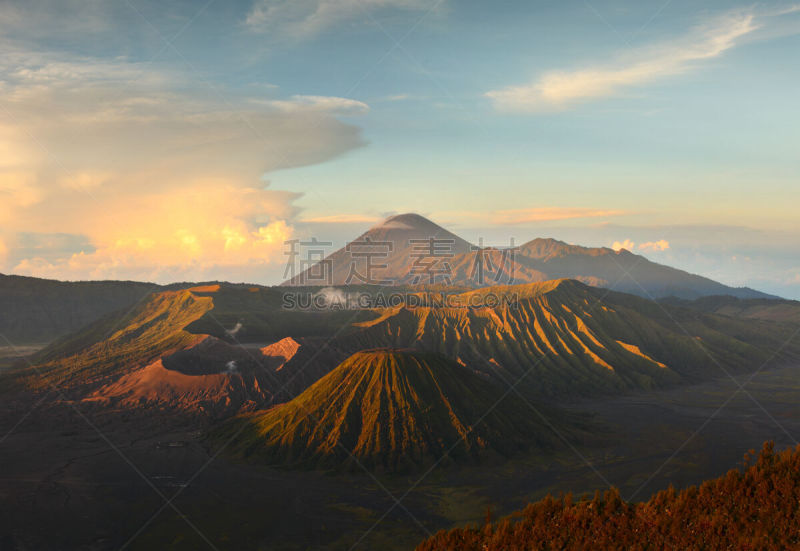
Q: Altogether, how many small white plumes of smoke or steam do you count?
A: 3